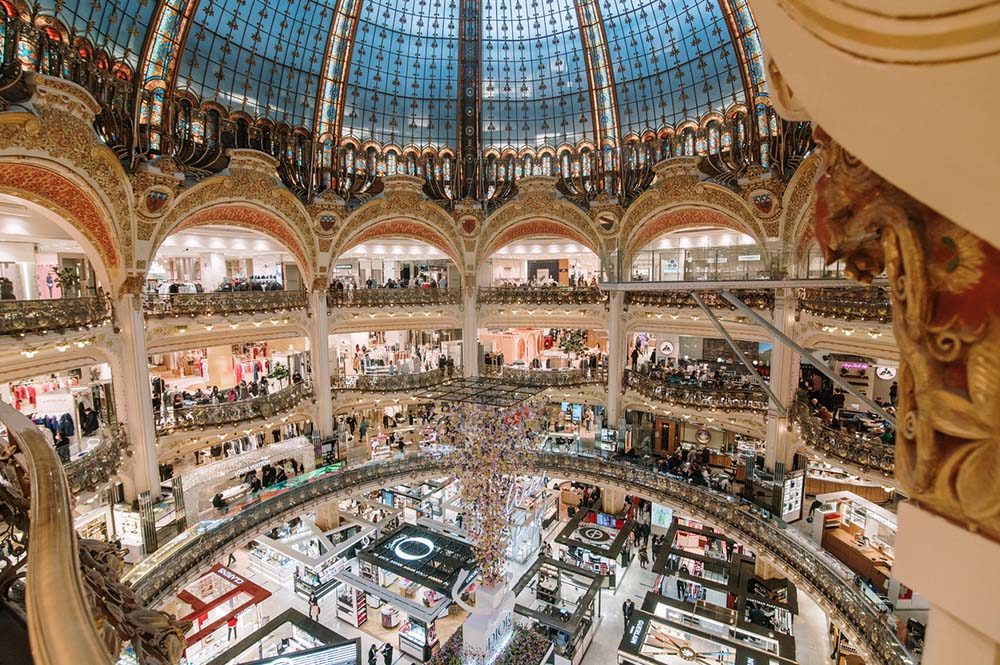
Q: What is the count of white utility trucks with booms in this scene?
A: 0